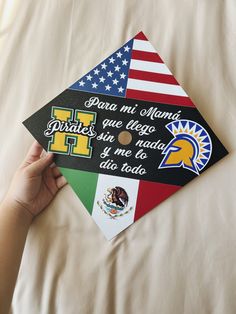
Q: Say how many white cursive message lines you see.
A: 5